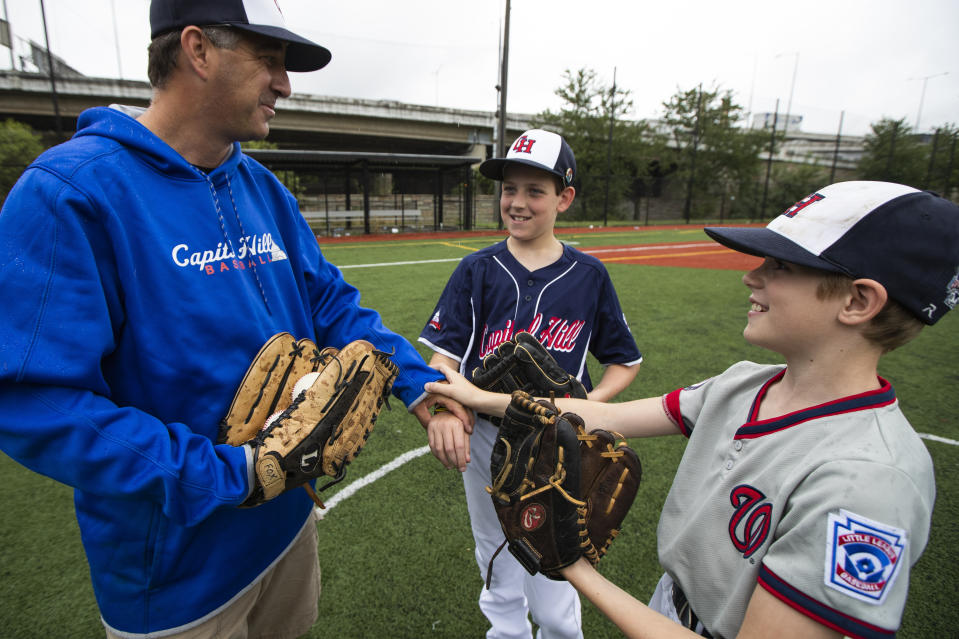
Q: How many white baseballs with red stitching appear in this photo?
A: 2